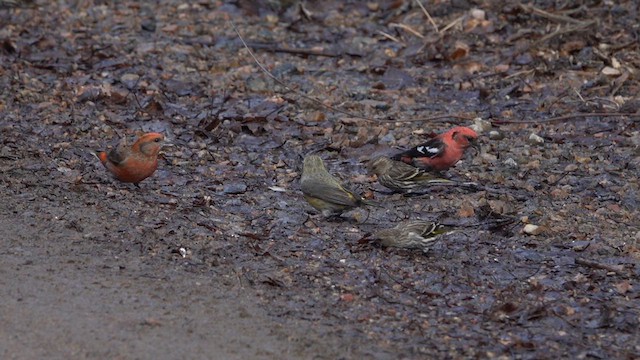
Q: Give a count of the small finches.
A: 5